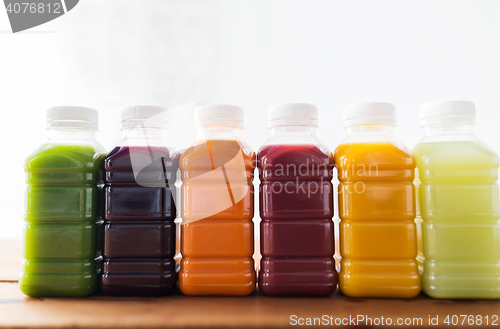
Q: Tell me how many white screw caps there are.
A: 6